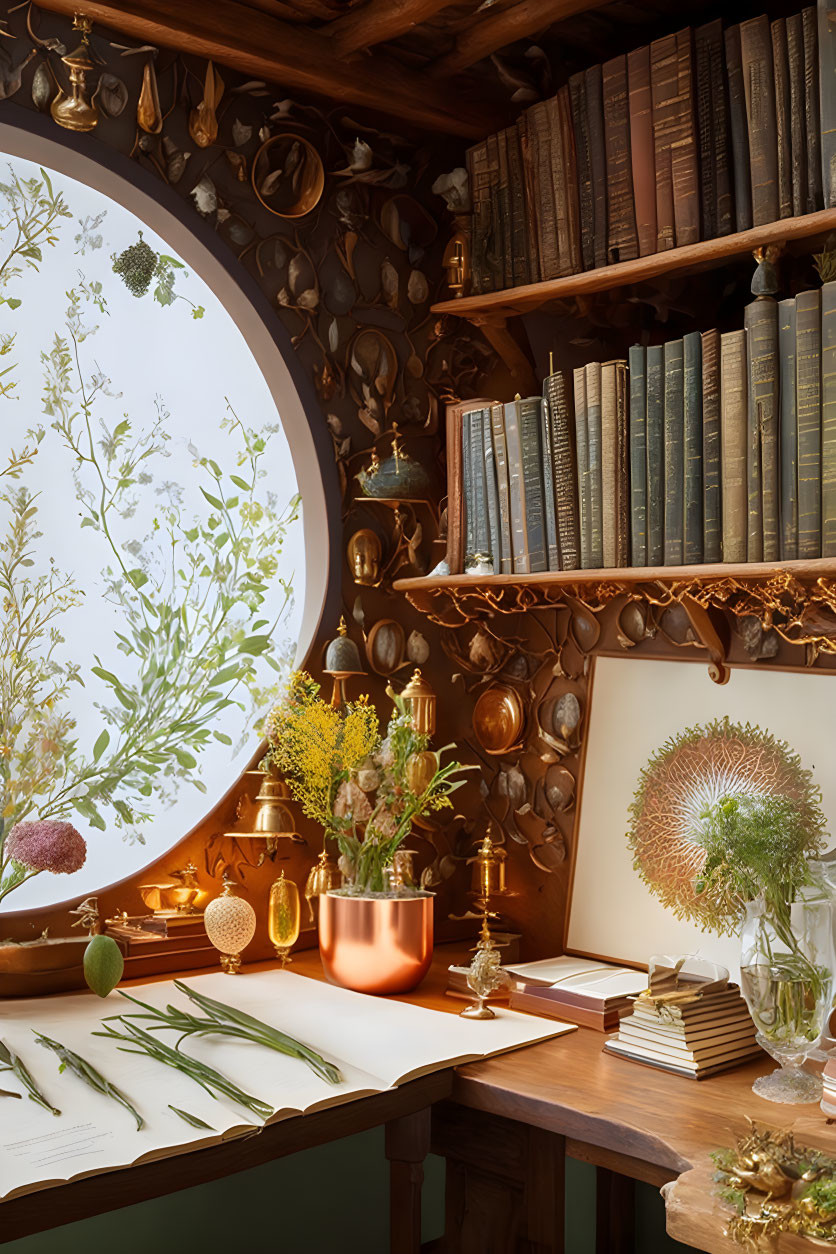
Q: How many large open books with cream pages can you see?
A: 1